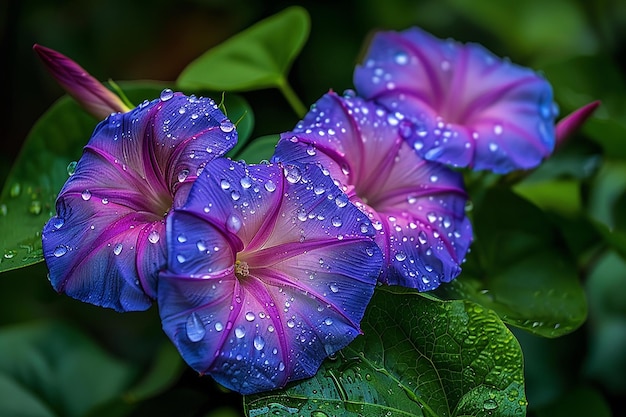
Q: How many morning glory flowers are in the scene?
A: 4